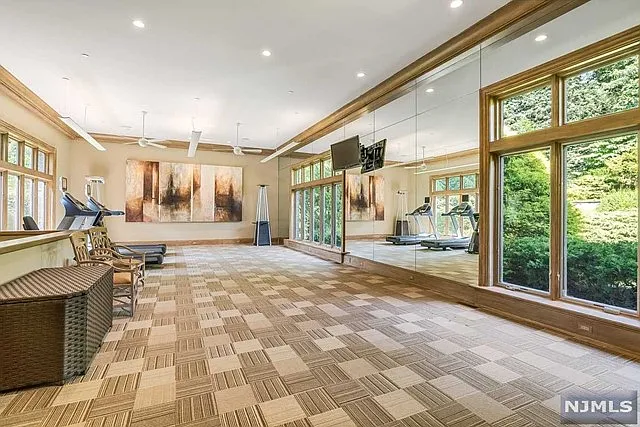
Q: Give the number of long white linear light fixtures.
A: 3